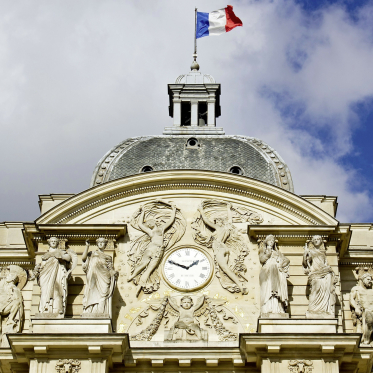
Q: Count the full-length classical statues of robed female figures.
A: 4